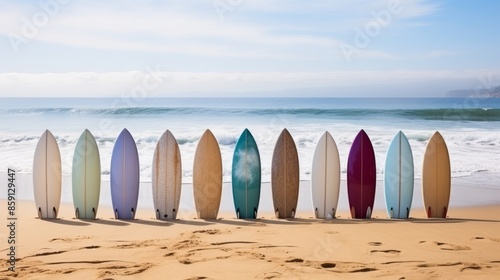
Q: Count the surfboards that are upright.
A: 11